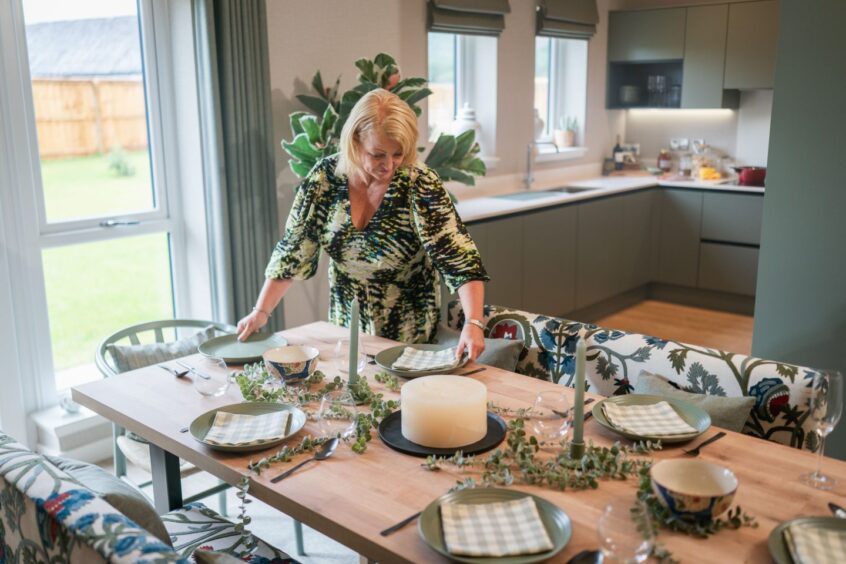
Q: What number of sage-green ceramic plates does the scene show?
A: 6